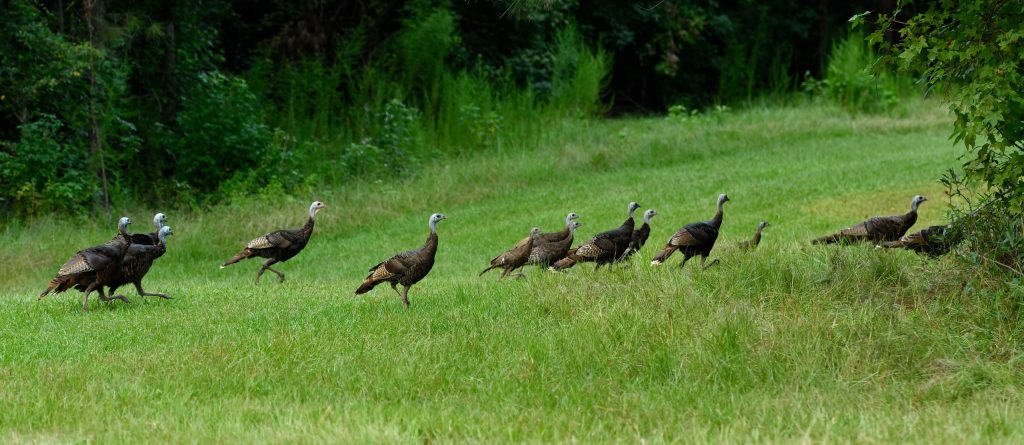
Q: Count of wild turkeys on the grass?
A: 14